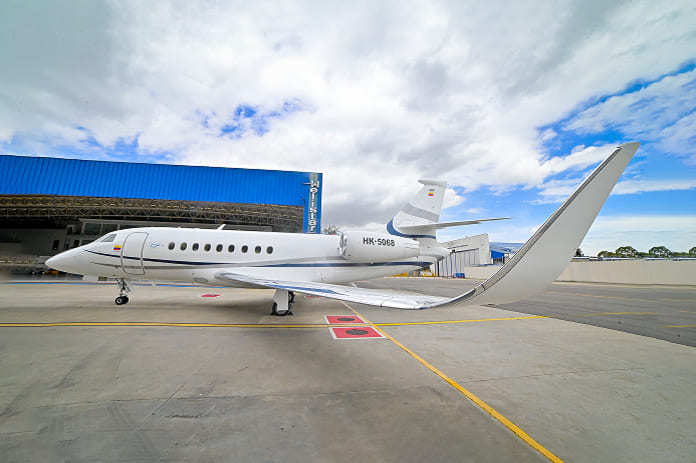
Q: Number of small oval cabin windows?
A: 9